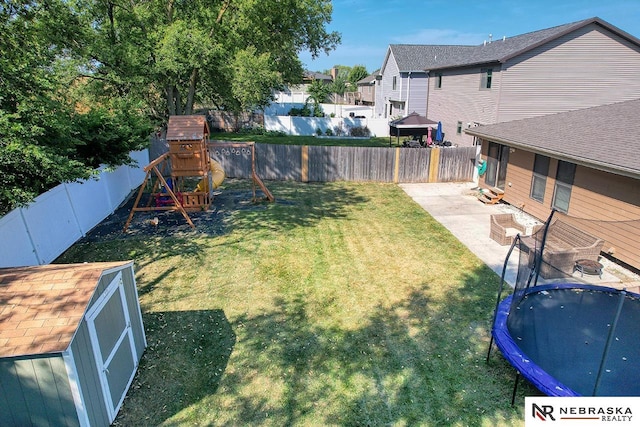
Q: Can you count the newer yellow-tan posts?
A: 3